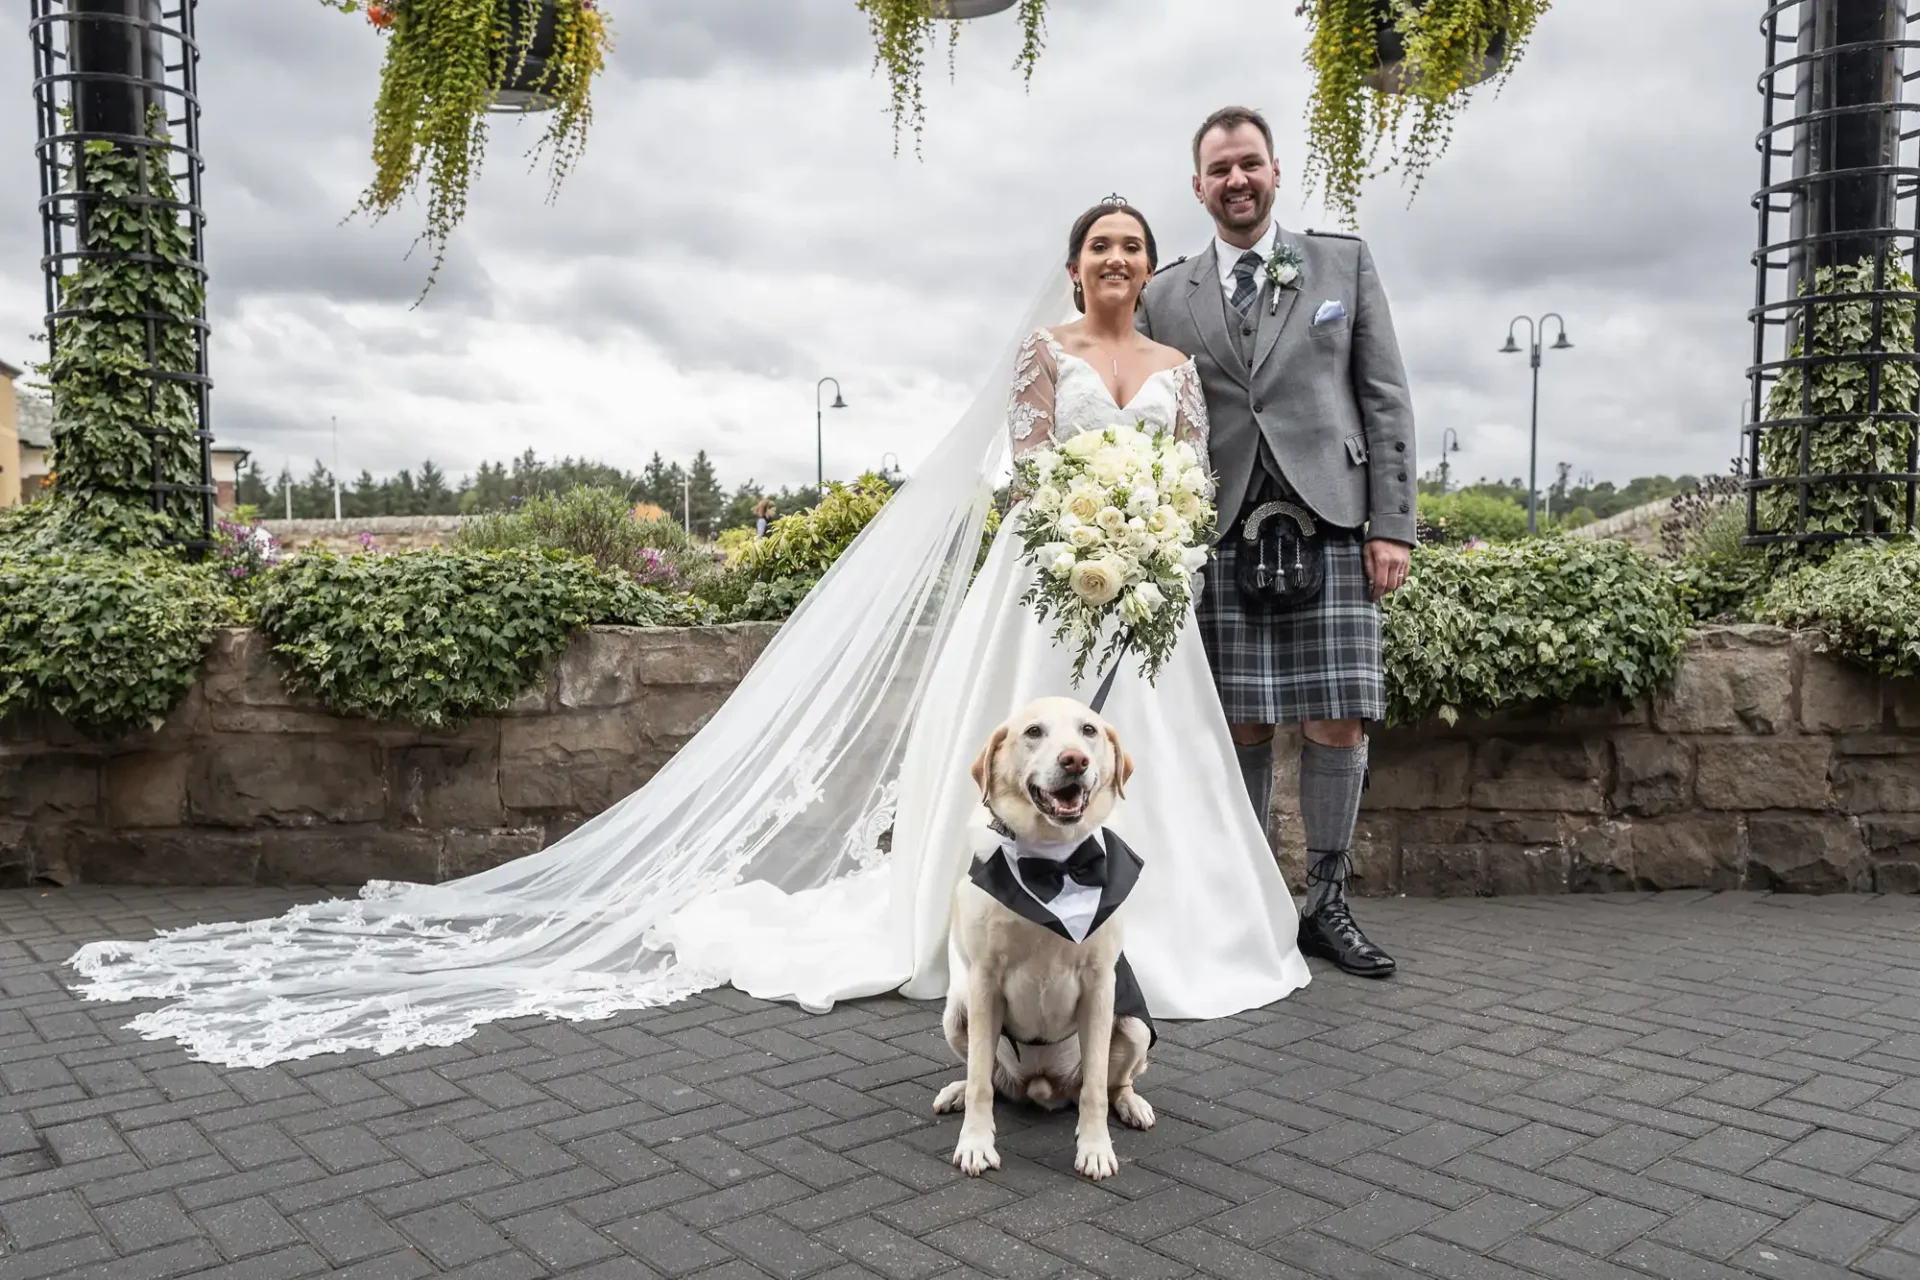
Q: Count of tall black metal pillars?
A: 2